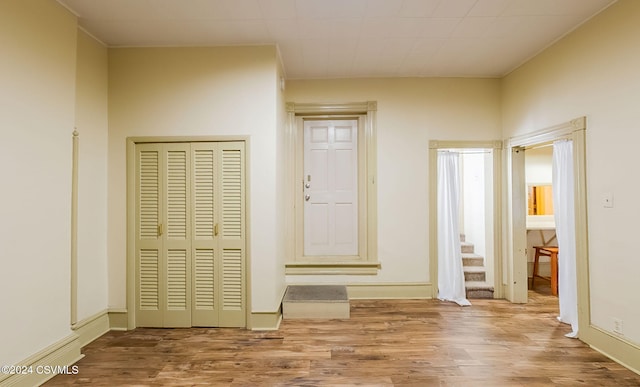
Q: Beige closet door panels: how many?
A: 4